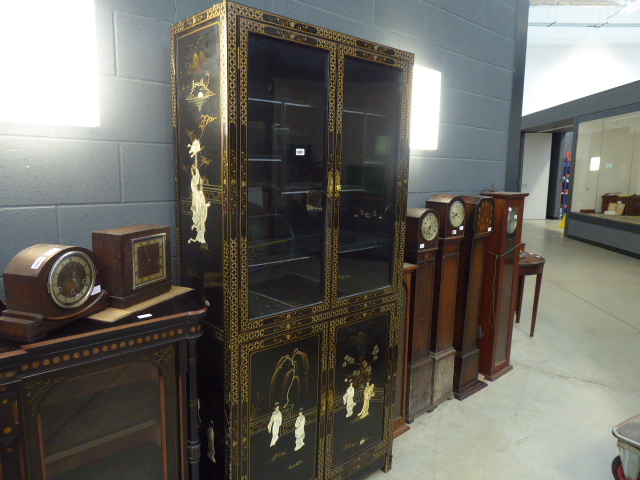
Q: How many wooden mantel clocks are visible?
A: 2